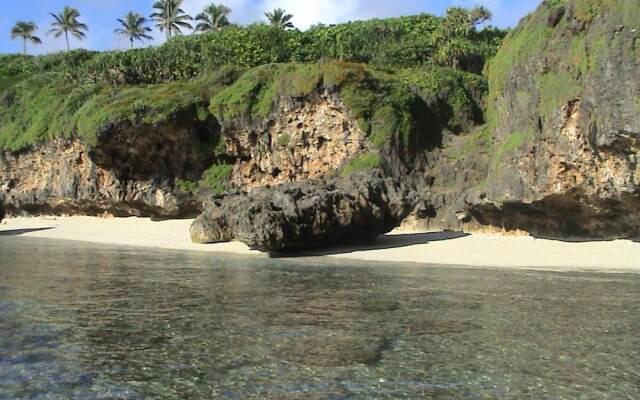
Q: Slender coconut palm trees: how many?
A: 6